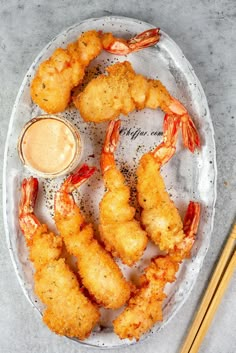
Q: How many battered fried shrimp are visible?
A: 7